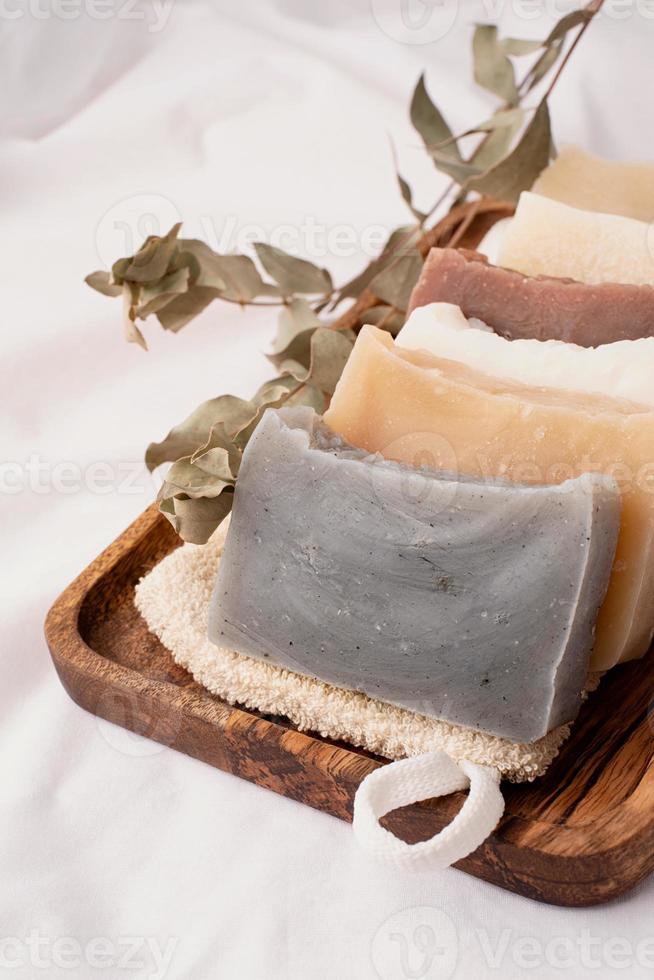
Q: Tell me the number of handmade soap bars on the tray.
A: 6